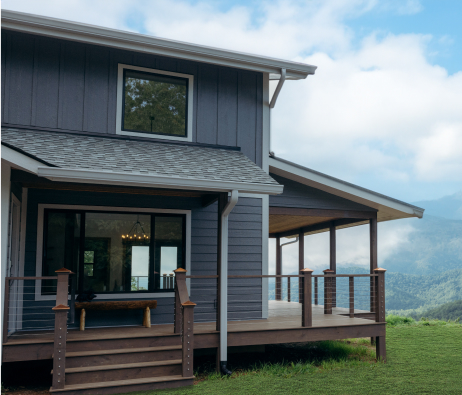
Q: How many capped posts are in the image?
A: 7